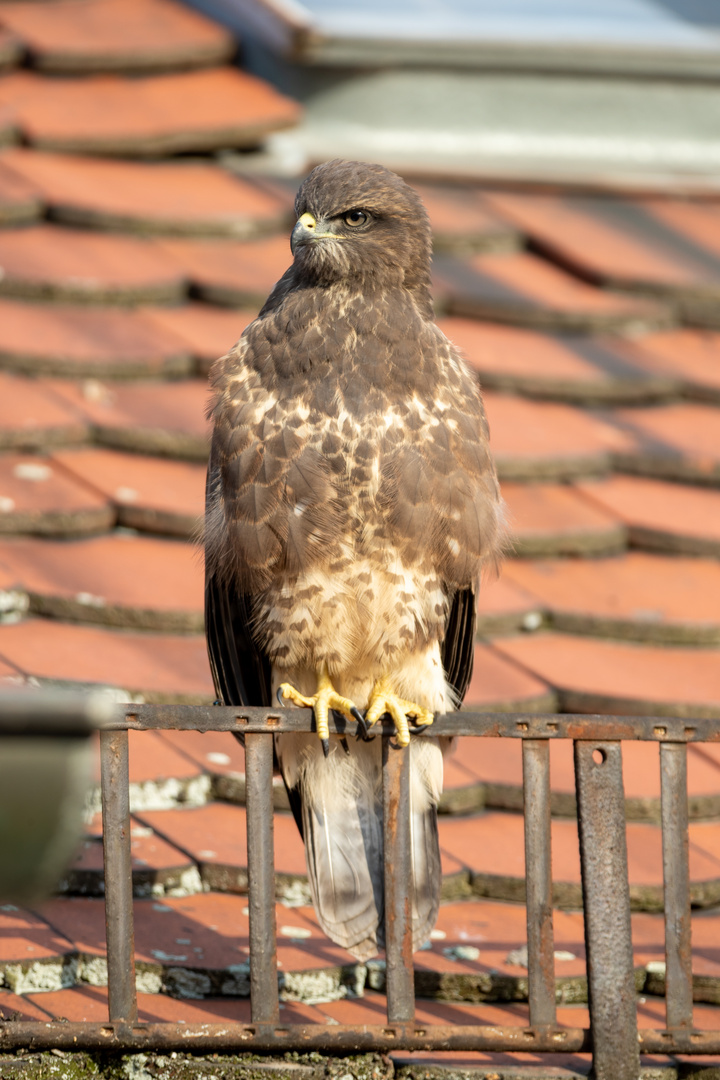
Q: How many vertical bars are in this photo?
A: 6